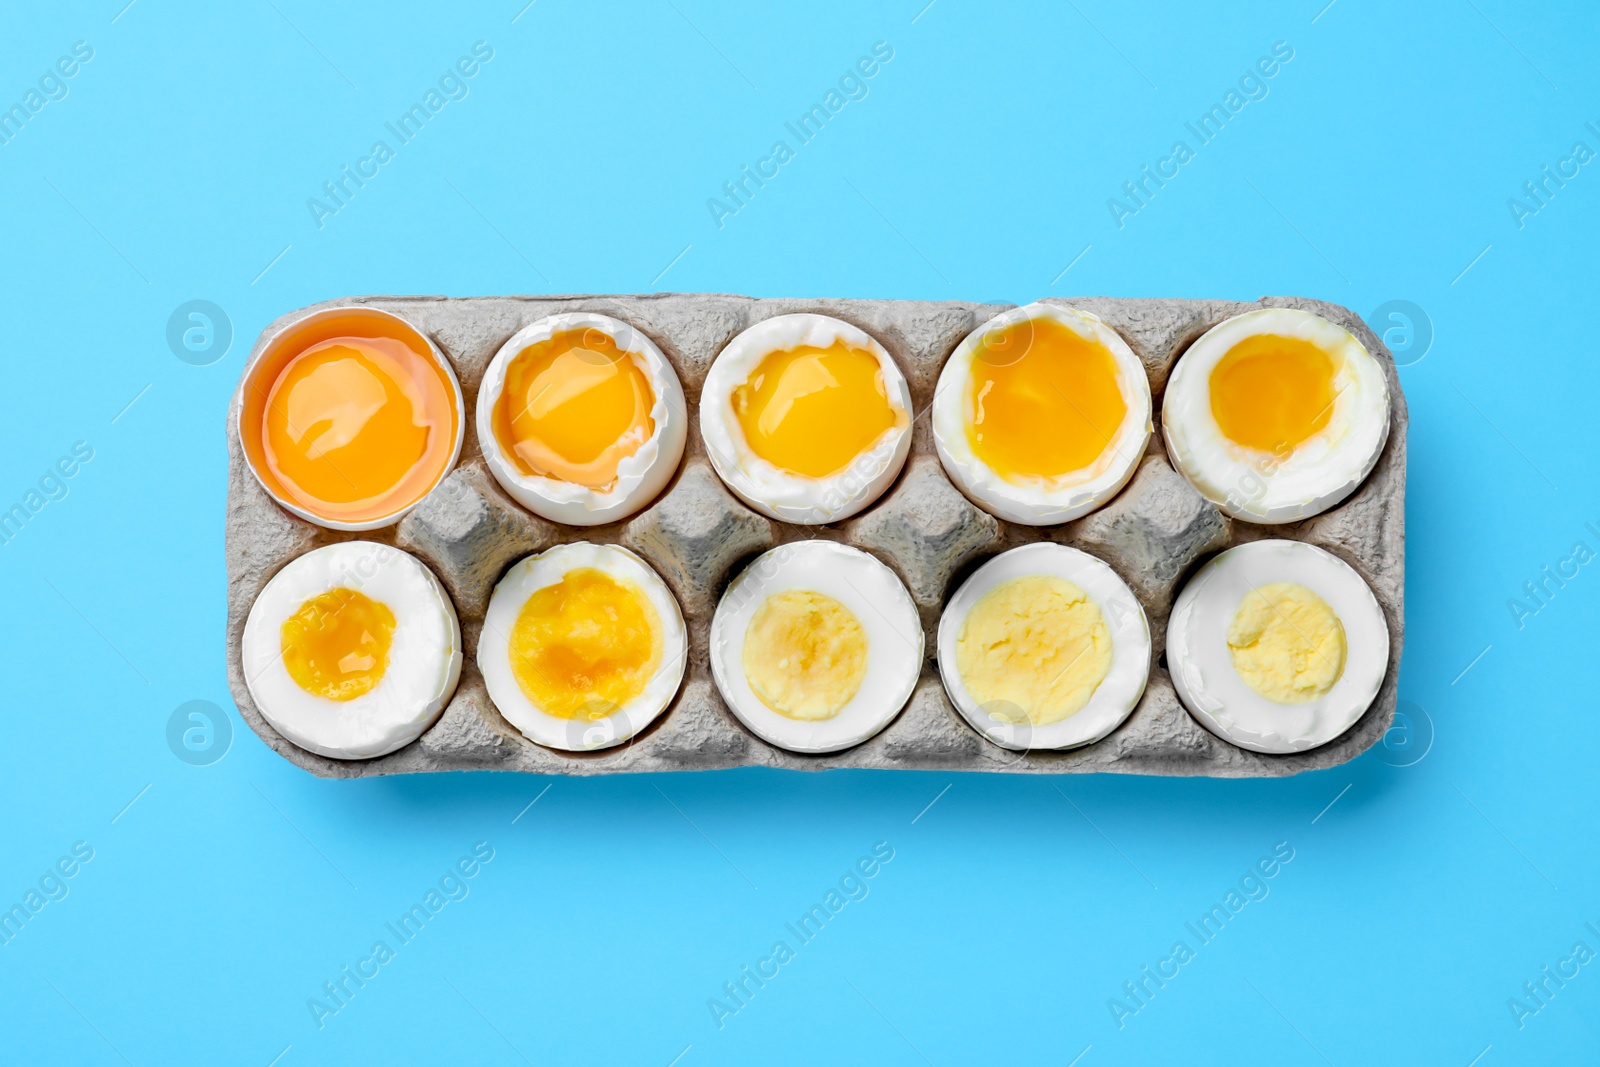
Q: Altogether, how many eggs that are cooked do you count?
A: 9